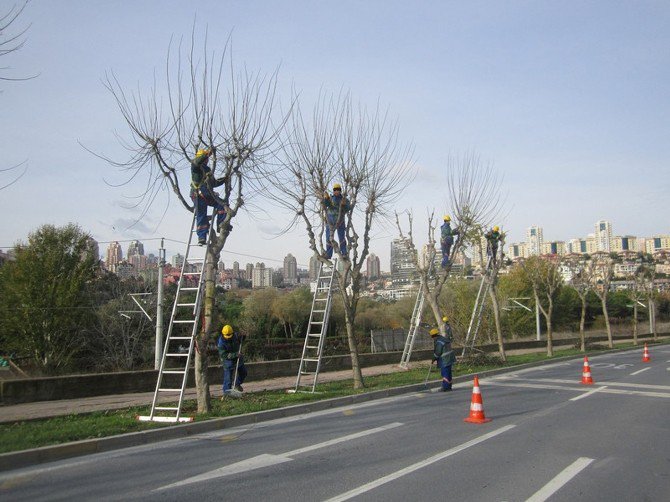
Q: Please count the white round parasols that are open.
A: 0